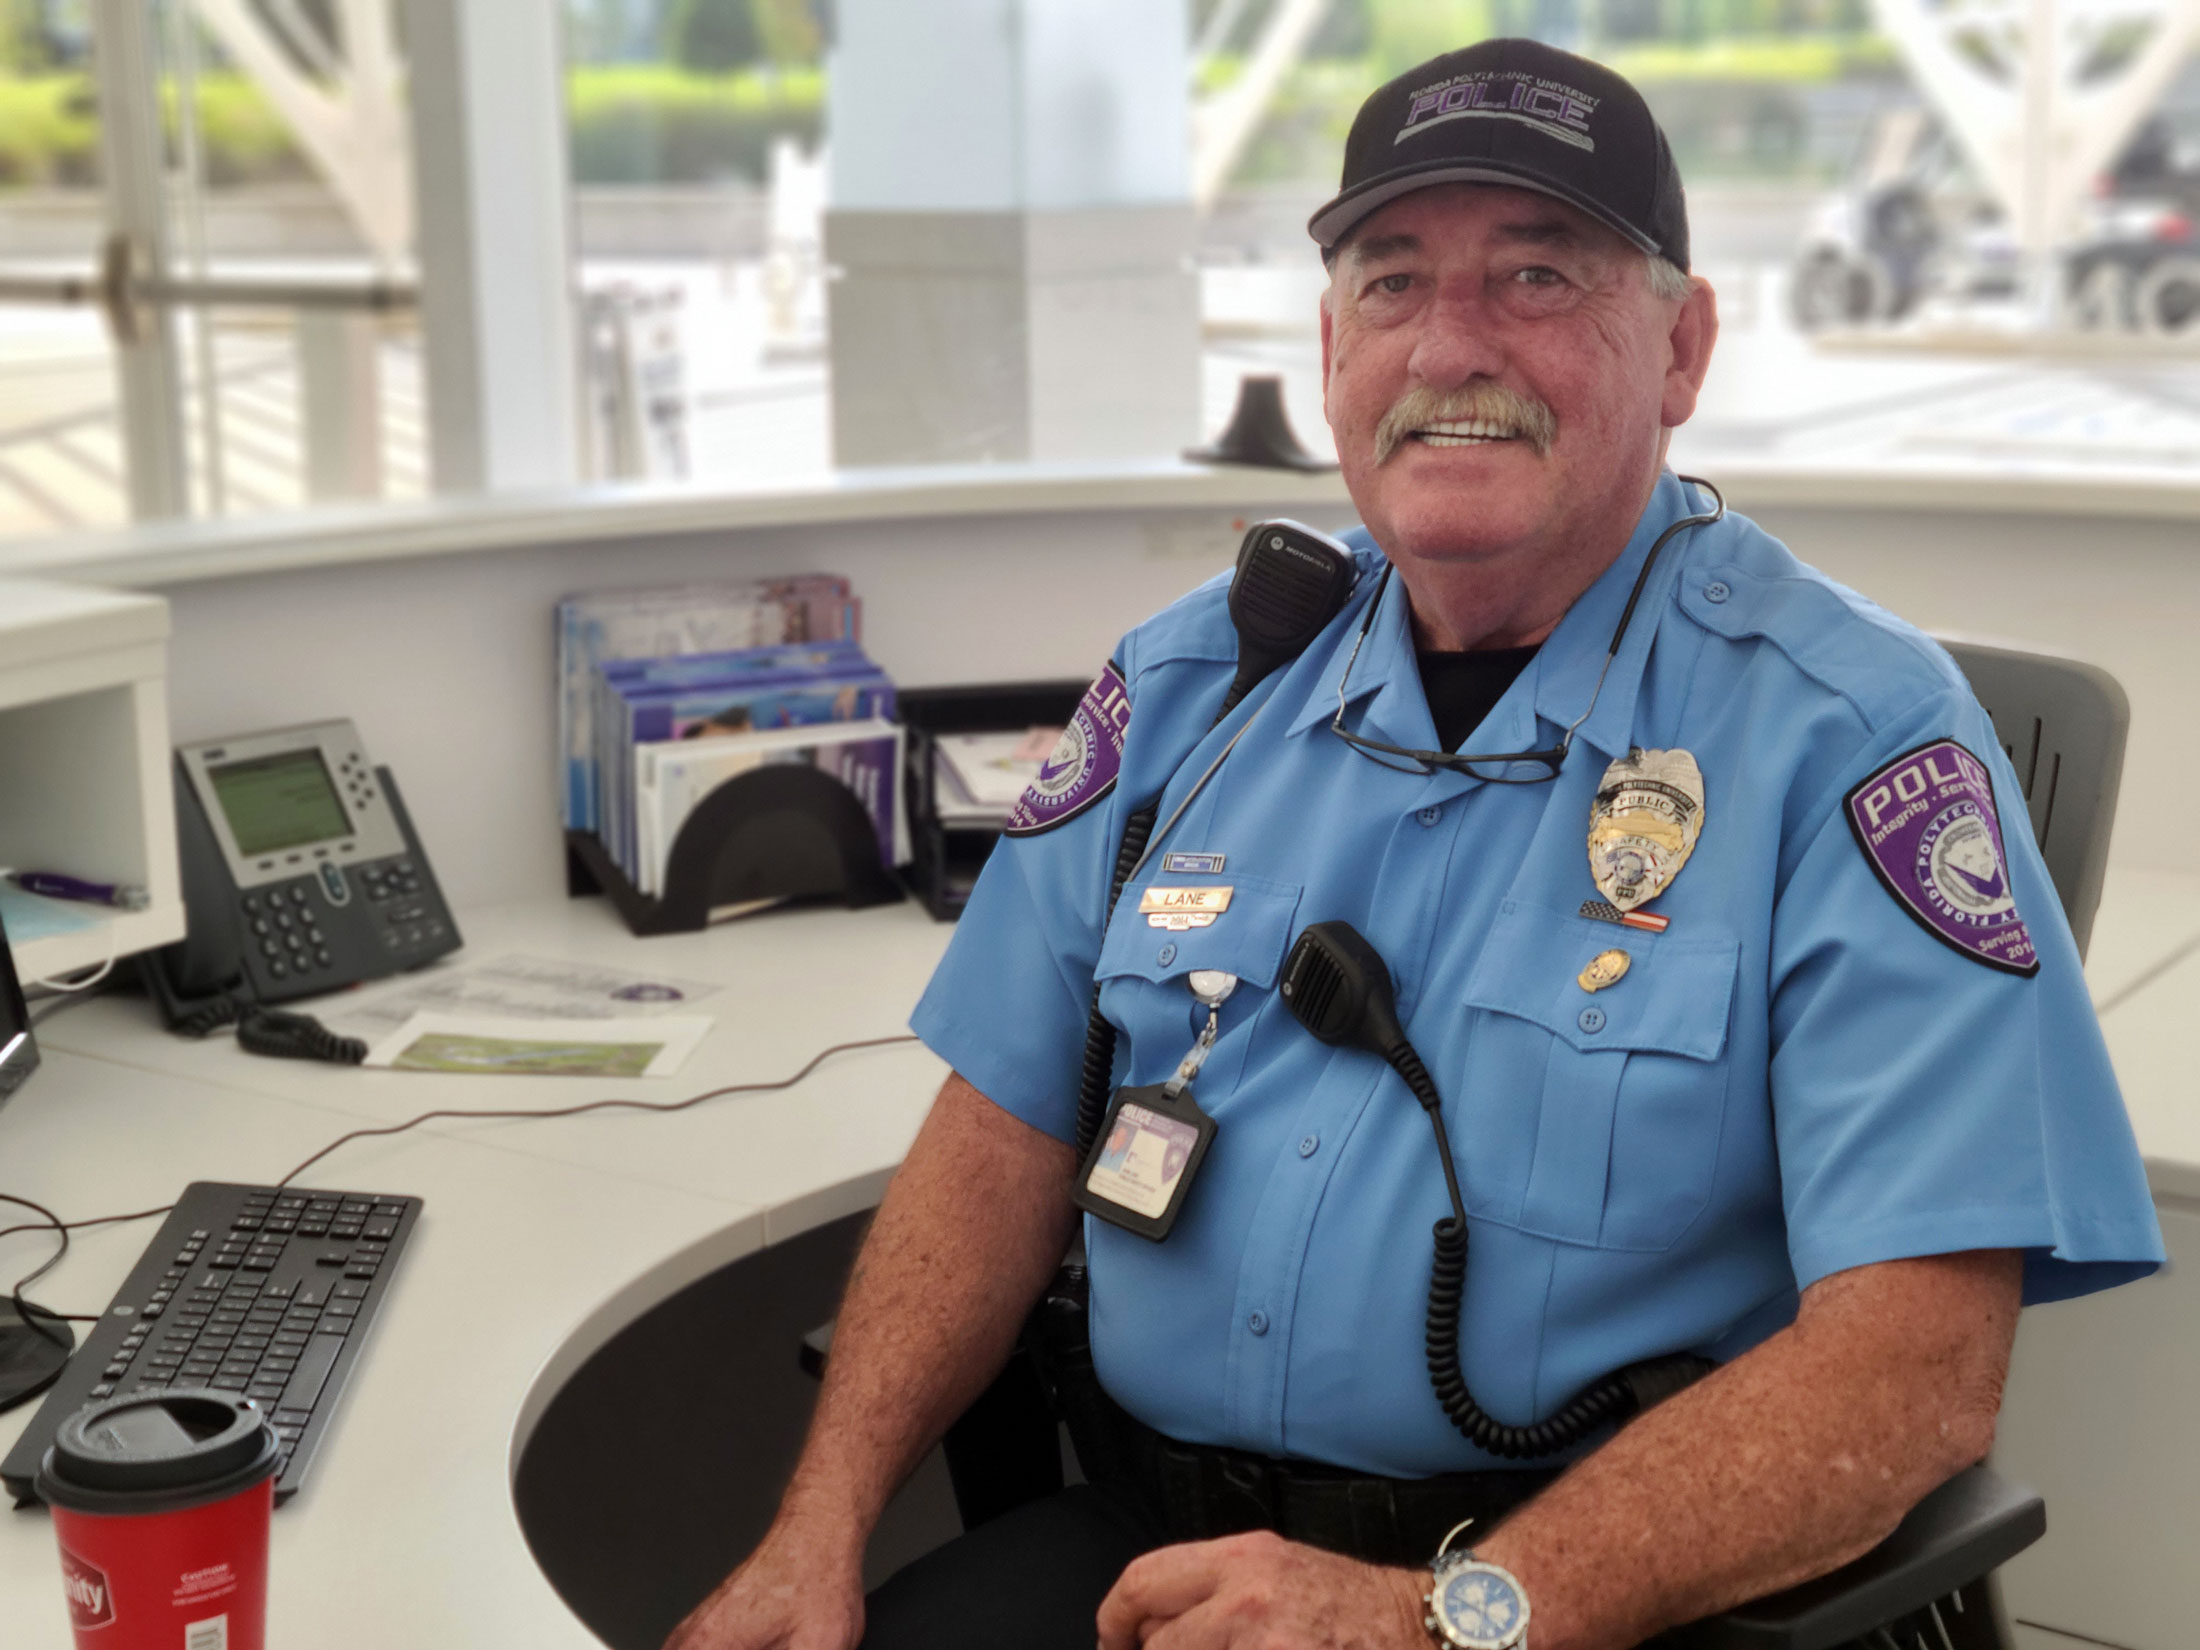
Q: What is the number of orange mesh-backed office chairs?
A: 0